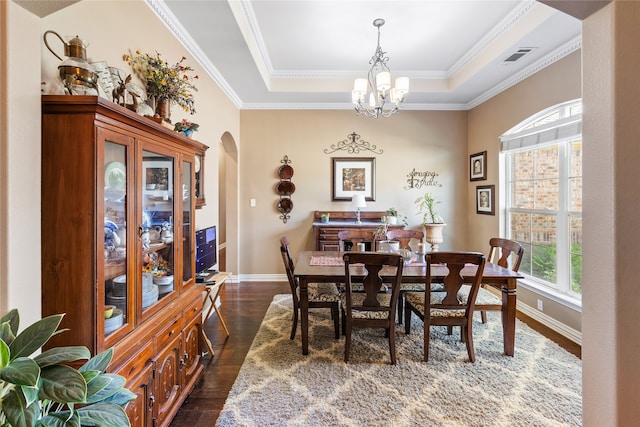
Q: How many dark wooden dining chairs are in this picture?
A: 6